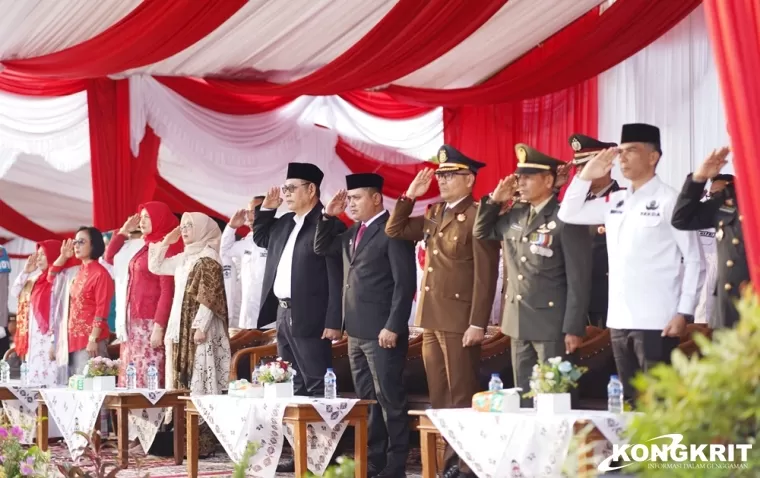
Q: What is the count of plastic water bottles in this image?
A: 8